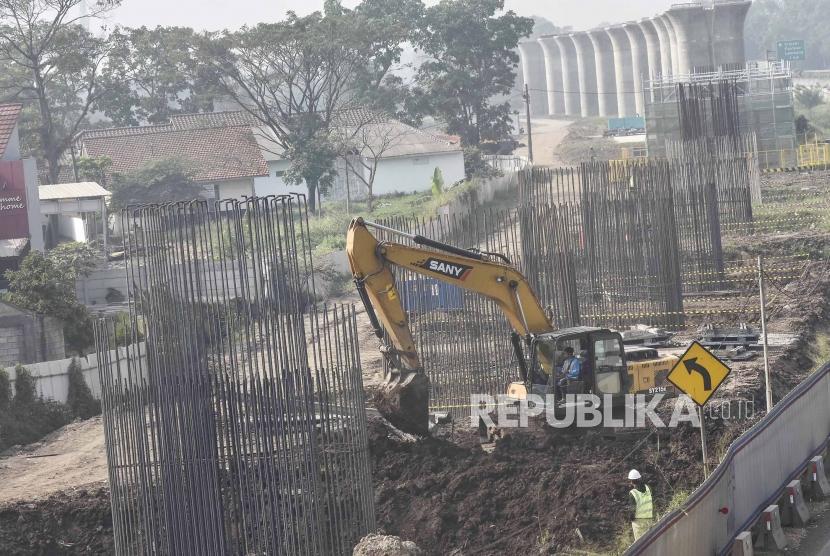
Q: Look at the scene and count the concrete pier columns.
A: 11